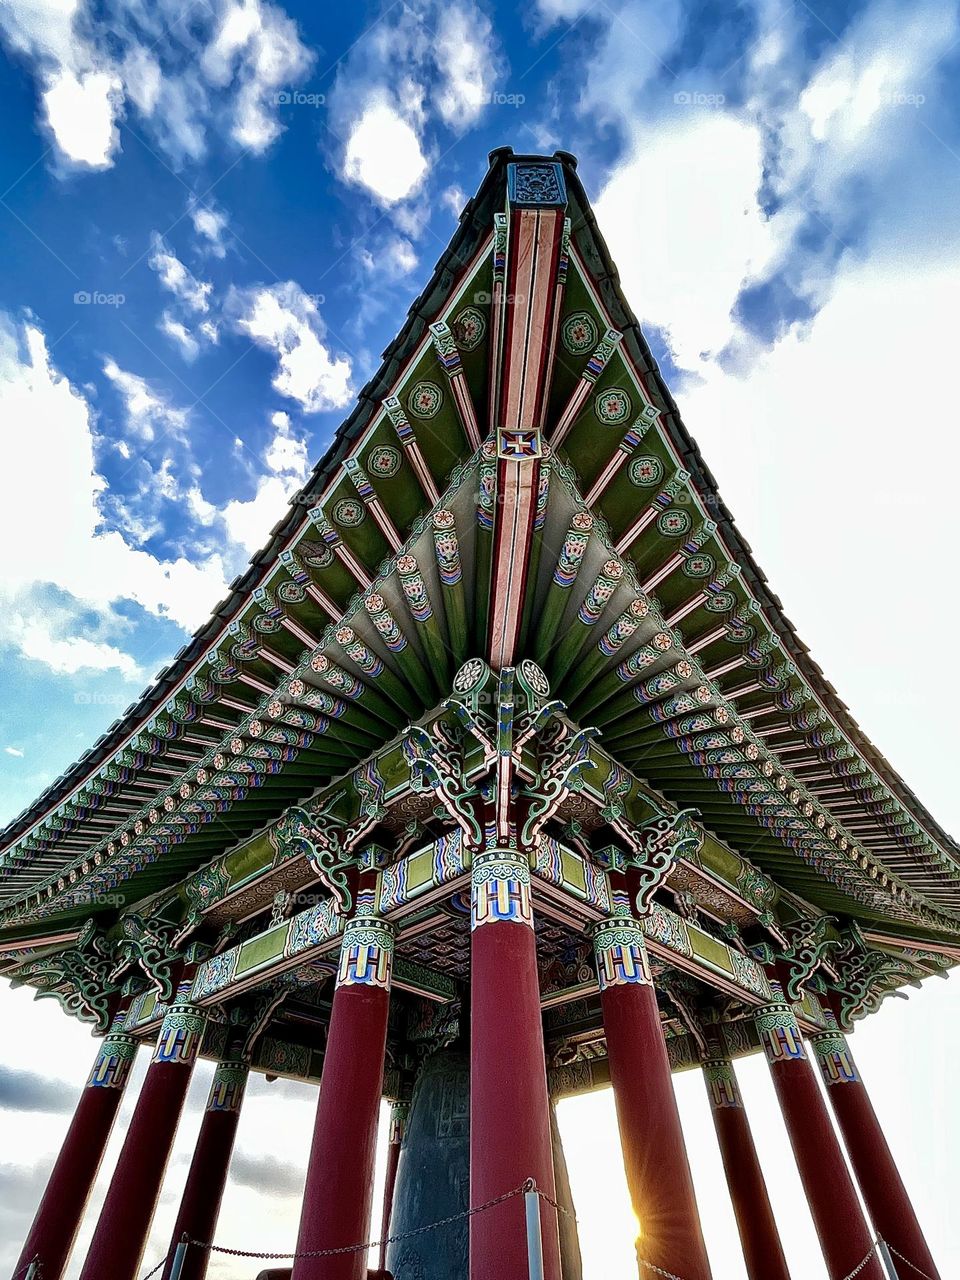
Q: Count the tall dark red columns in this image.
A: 10